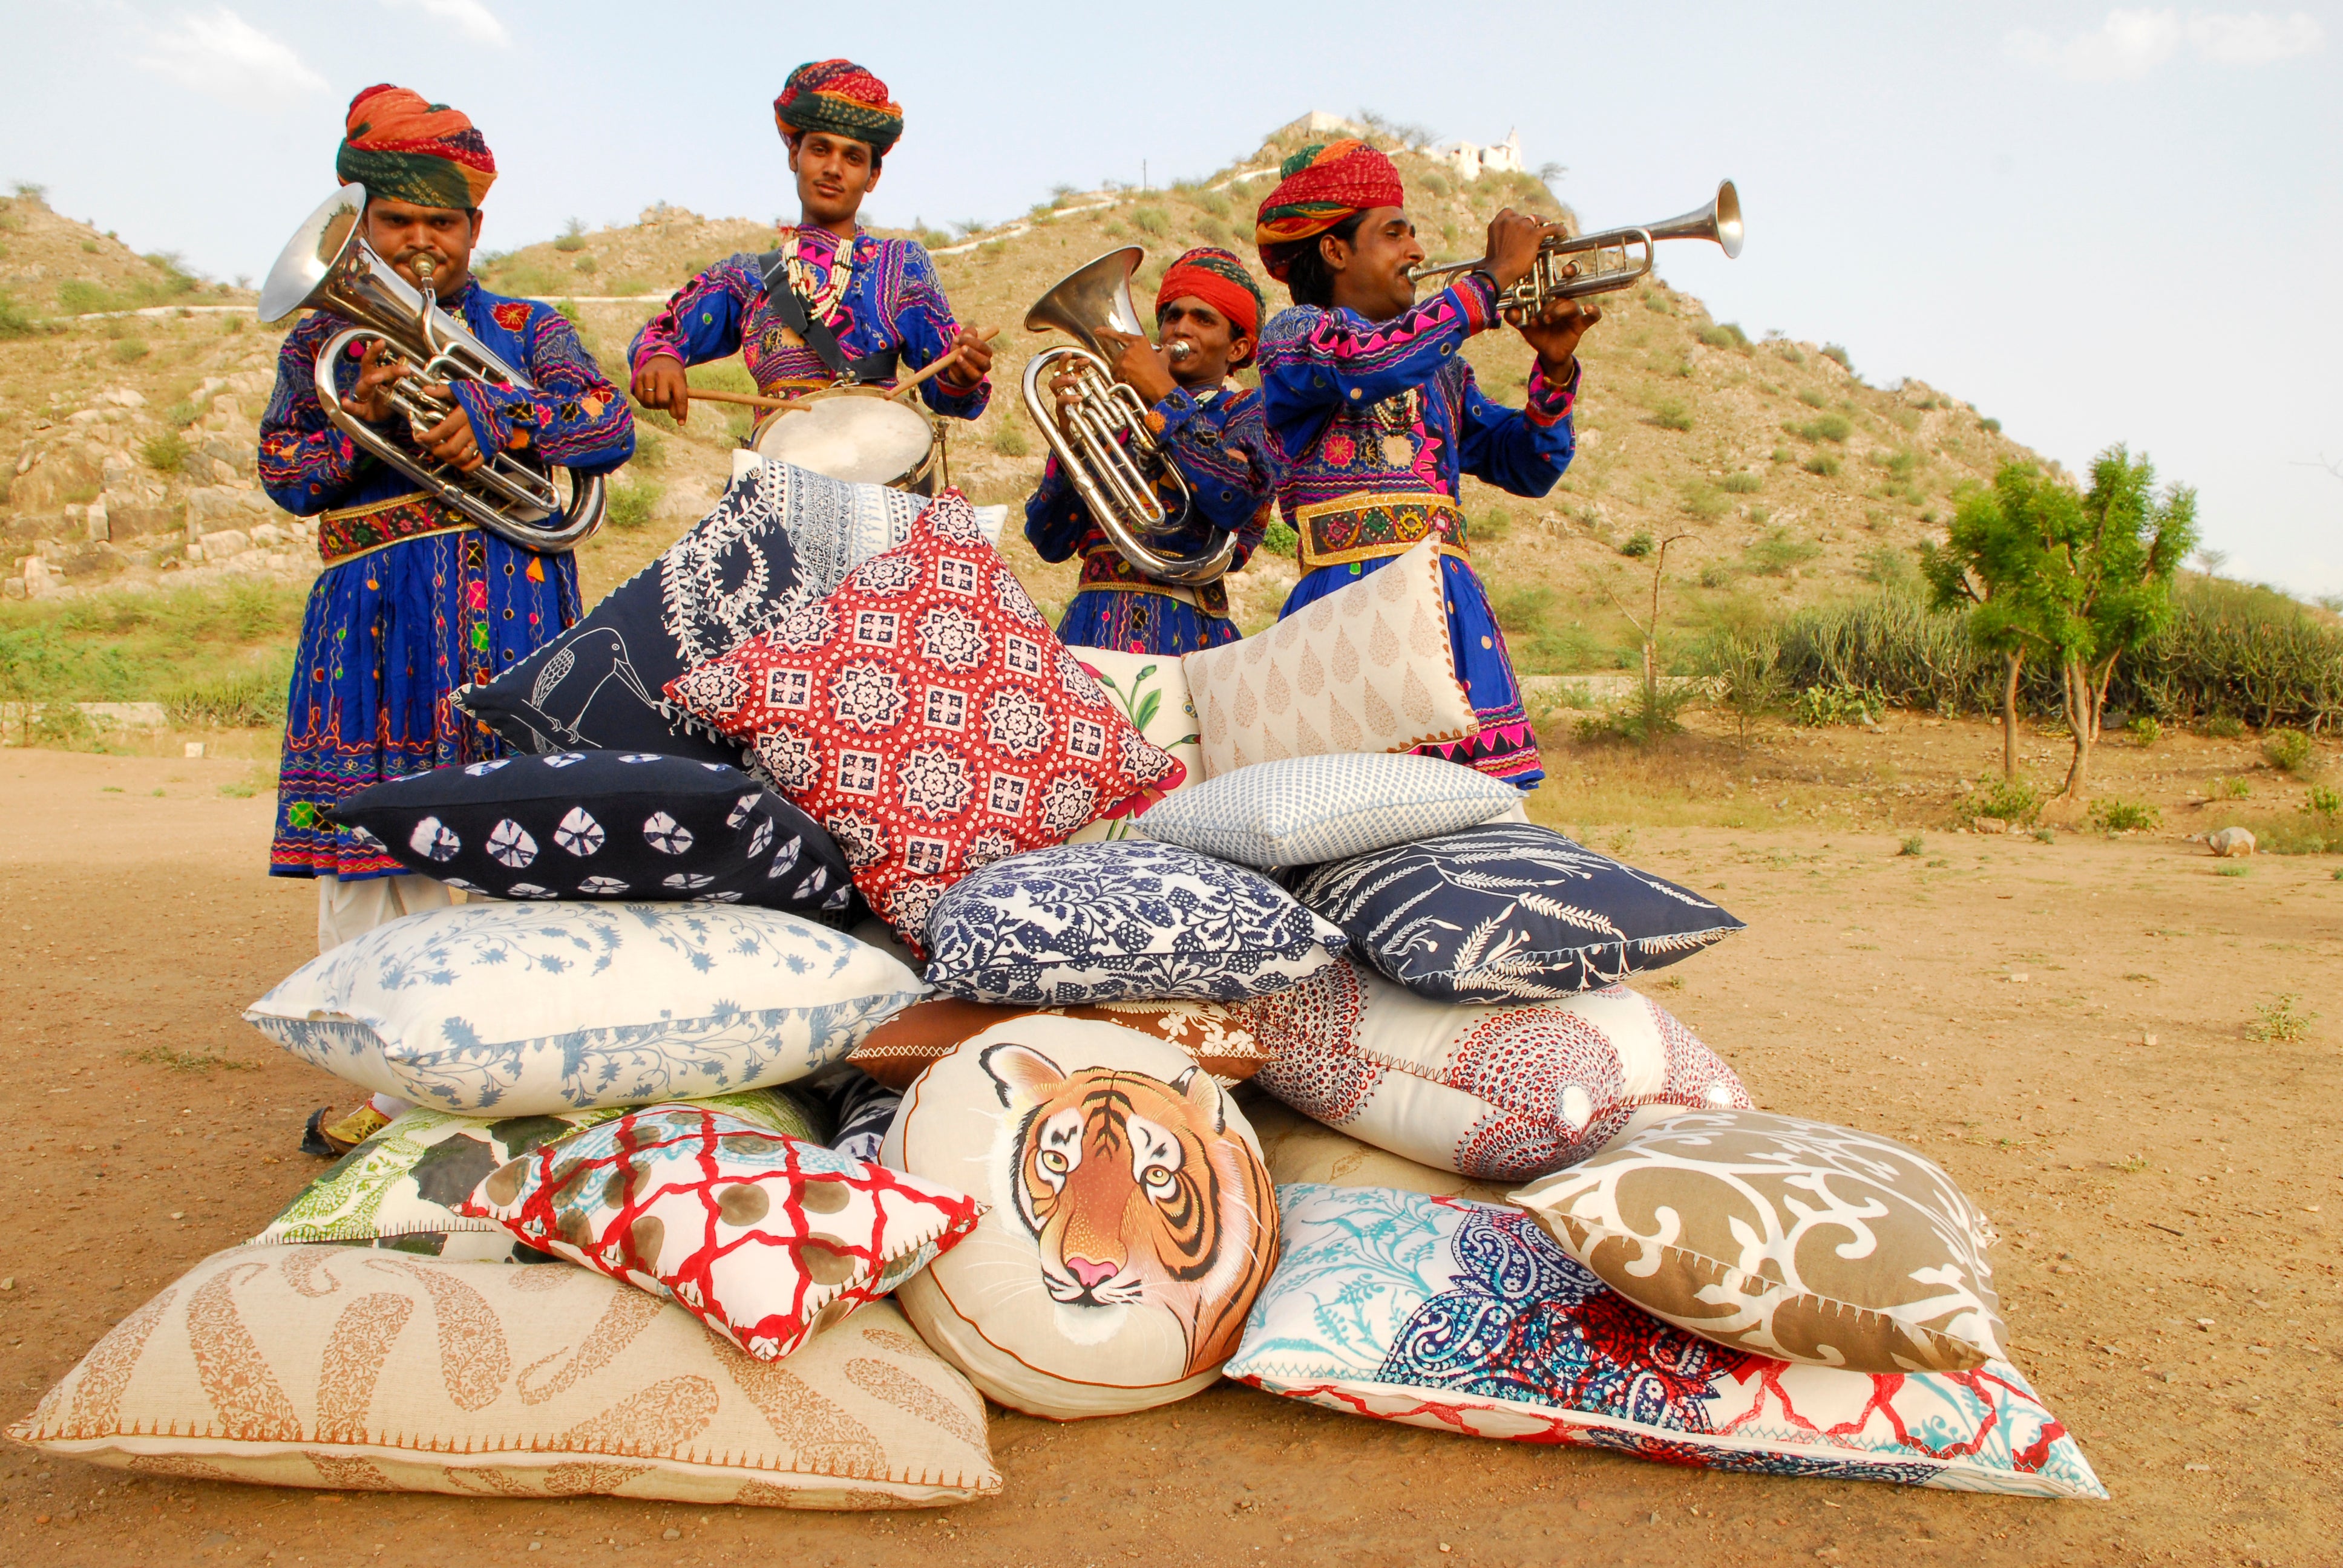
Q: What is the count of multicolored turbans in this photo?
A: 4